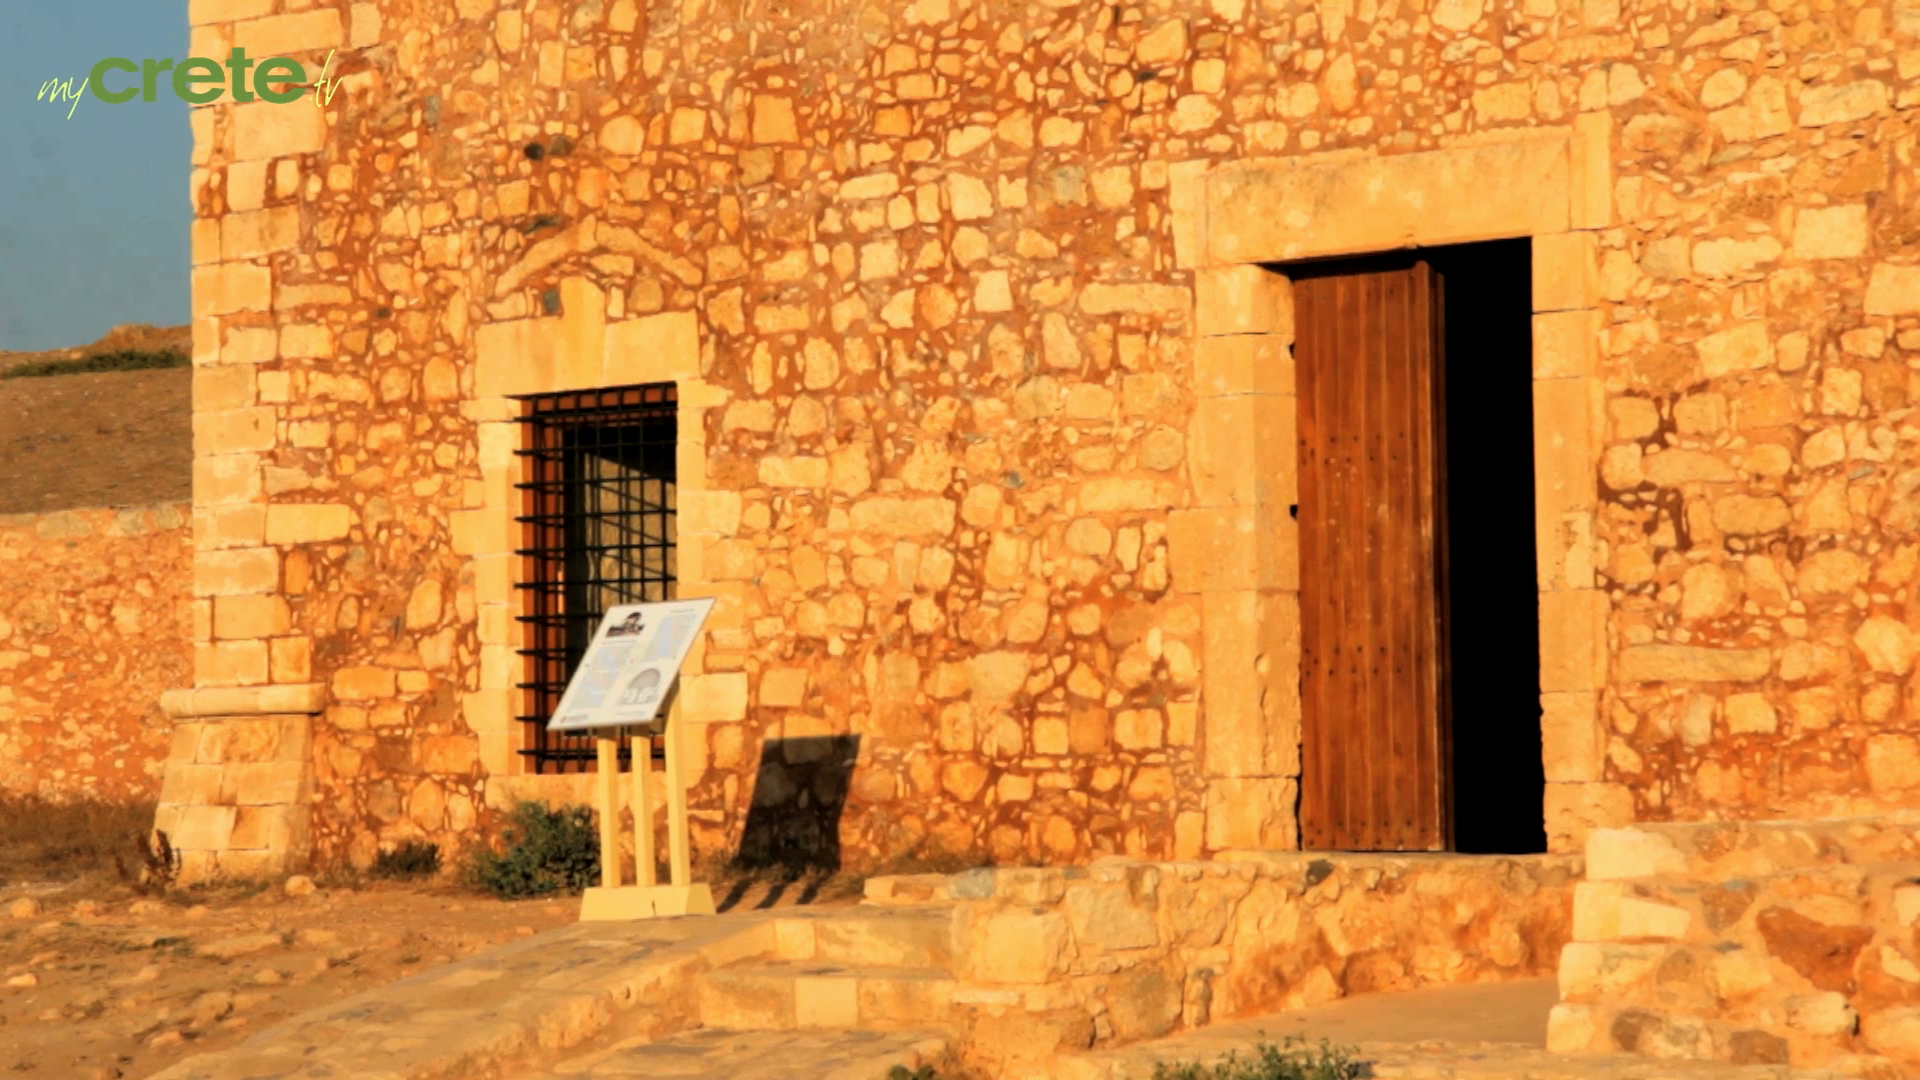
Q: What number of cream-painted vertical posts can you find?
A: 3